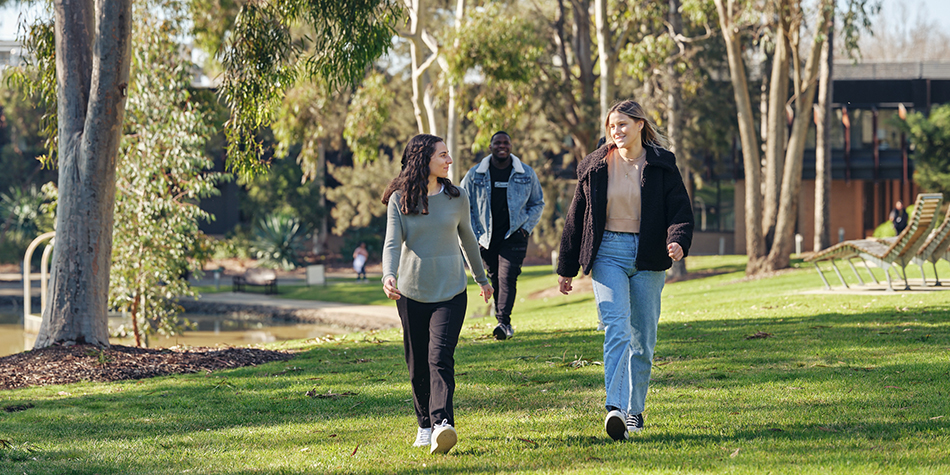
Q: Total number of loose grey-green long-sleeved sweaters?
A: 1